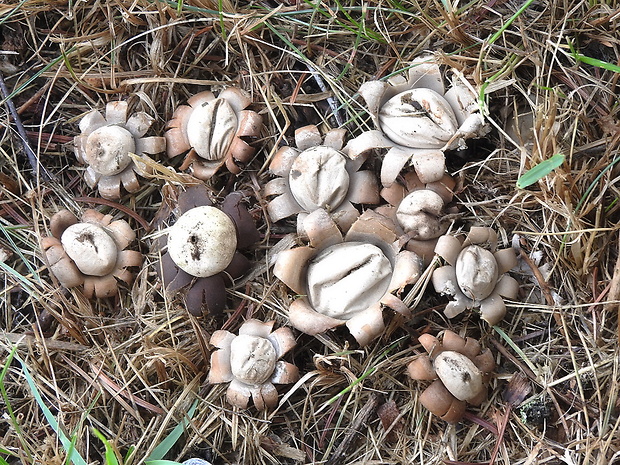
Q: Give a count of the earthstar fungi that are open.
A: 11